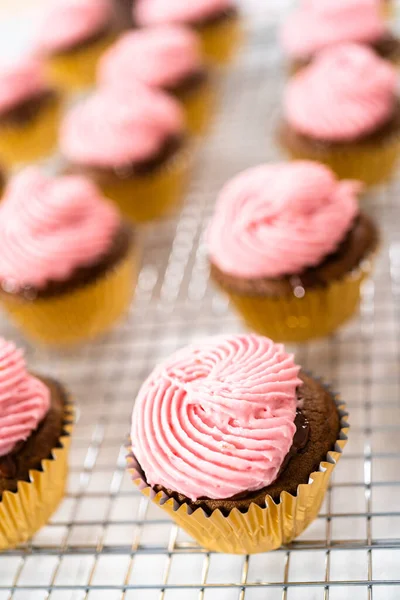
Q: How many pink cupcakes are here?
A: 11